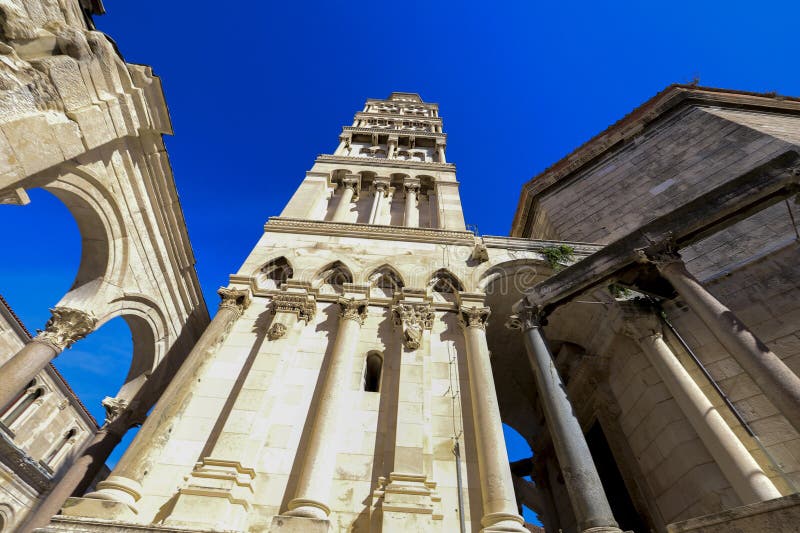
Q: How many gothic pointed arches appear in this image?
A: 4